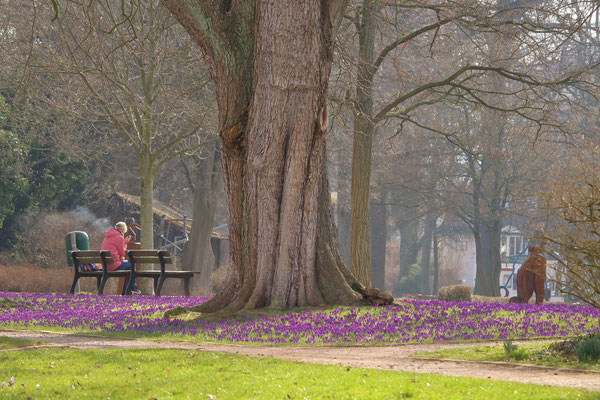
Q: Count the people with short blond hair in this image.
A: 1